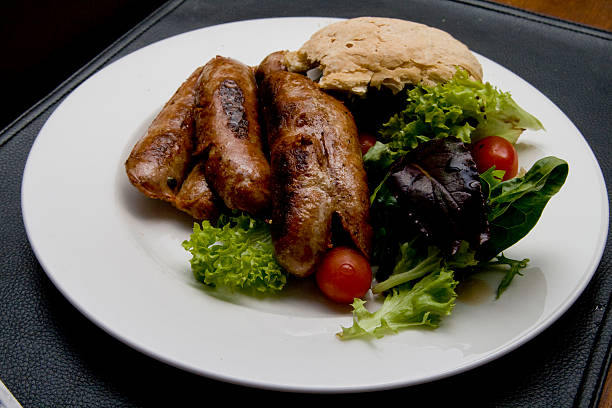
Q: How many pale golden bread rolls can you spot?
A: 1